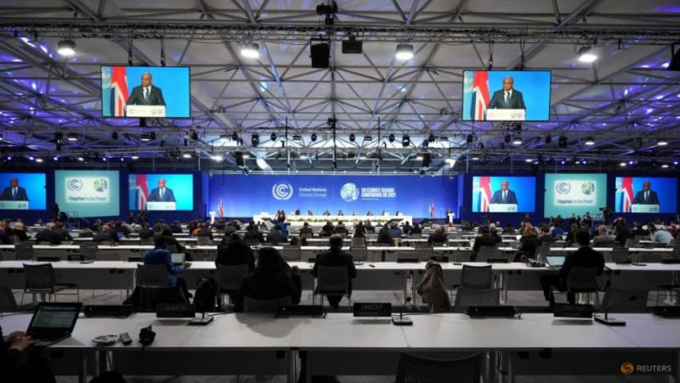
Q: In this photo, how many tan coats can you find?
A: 1